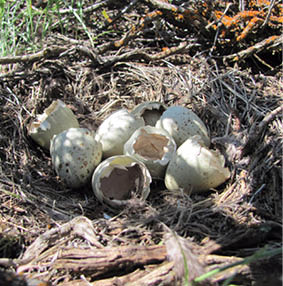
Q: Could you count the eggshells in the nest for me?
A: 8